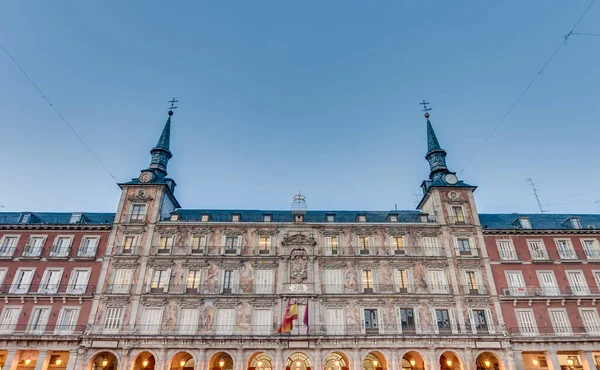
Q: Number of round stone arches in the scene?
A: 11